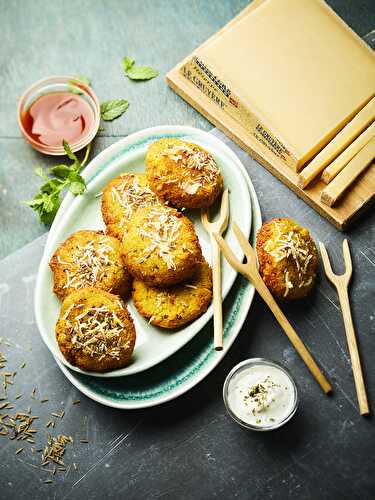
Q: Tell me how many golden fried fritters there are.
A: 7